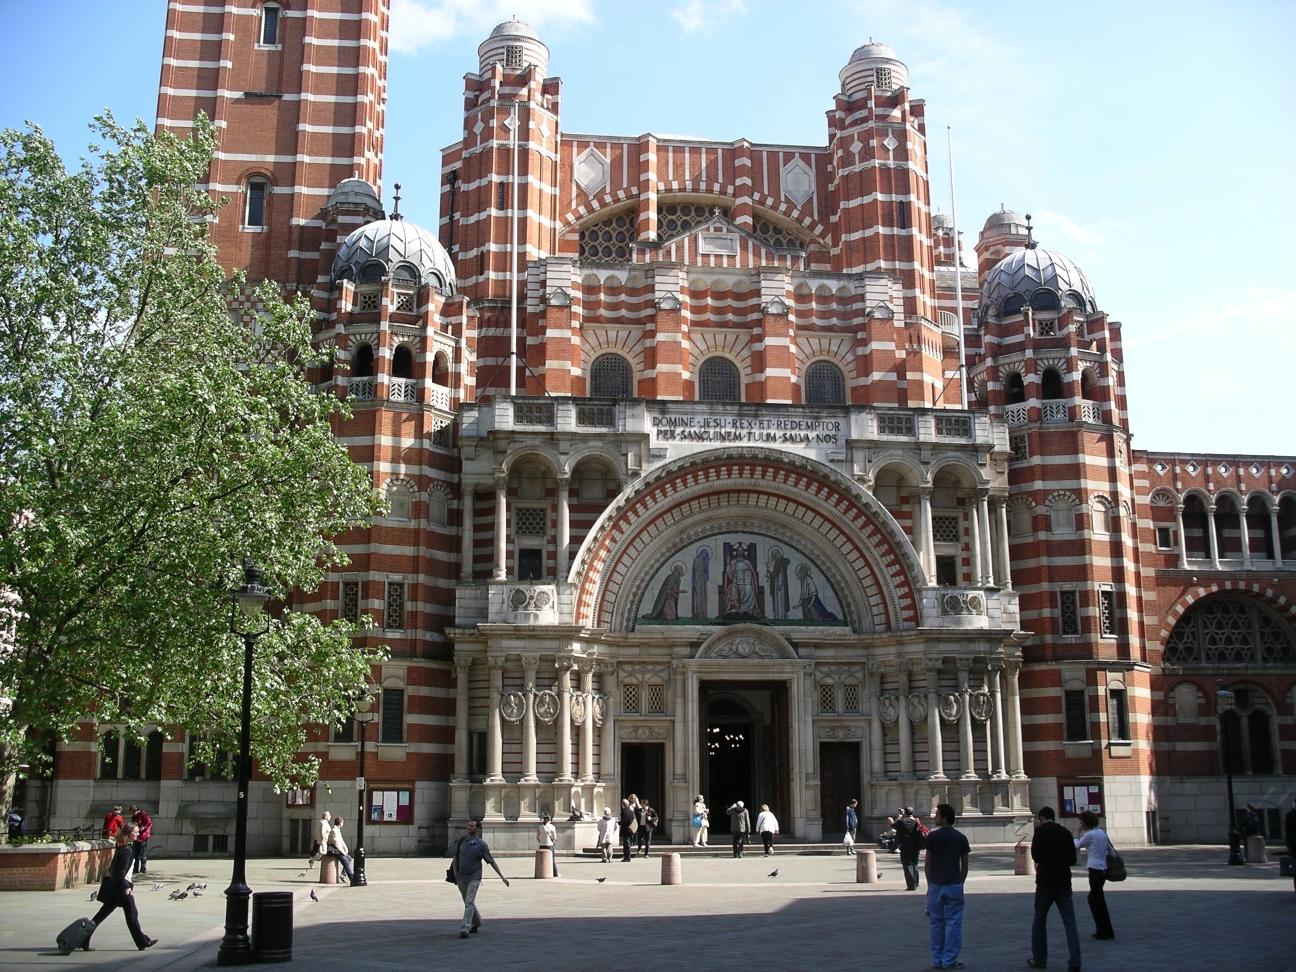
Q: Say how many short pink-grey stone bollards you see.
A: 6